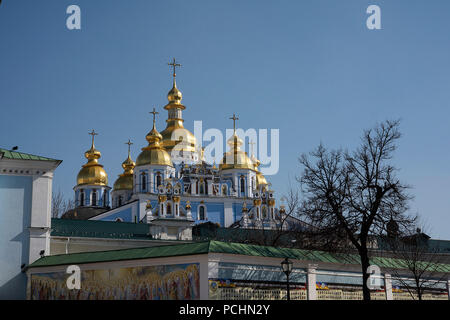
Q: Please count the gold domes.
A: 6